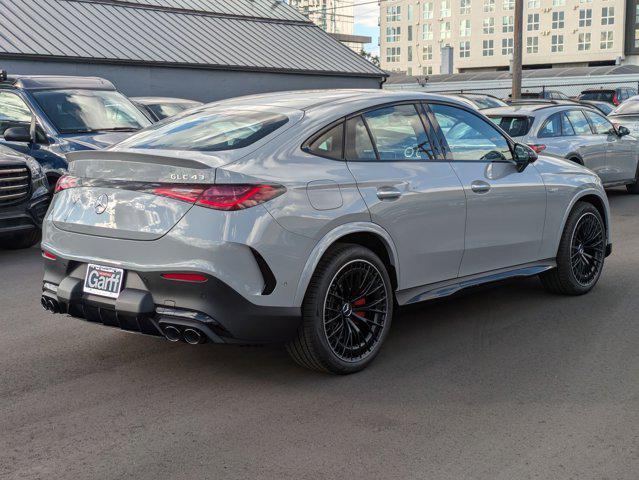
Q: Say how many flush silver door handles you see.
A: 2